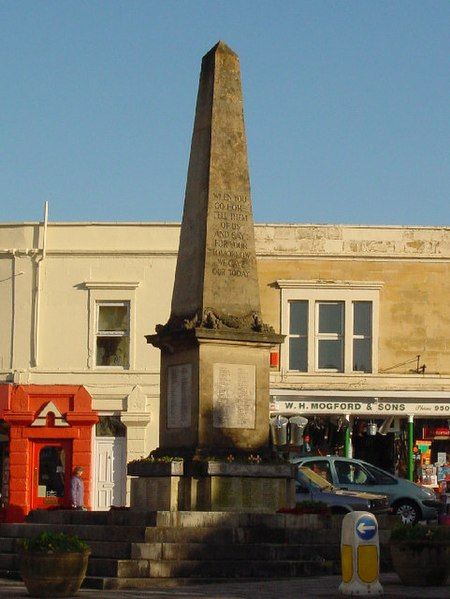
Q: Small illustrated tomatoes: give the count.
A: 0